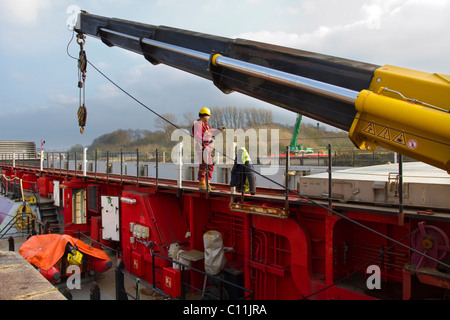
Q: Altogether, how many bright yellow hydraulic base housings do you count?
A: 1